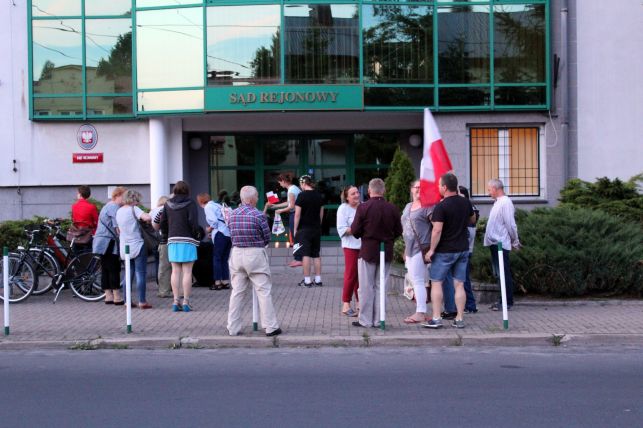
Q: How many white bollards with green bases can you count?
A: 5